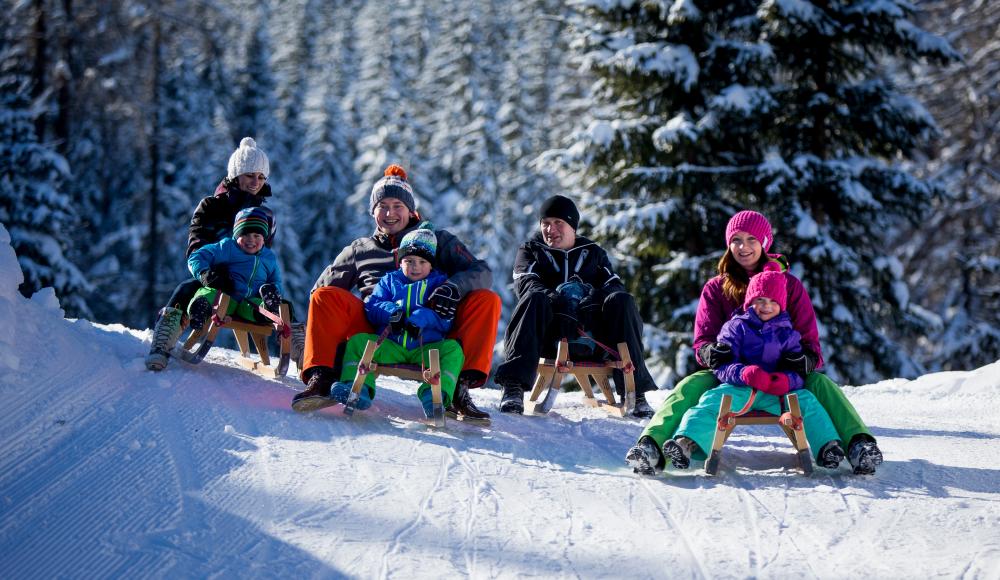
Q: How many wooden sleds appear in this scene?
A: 4